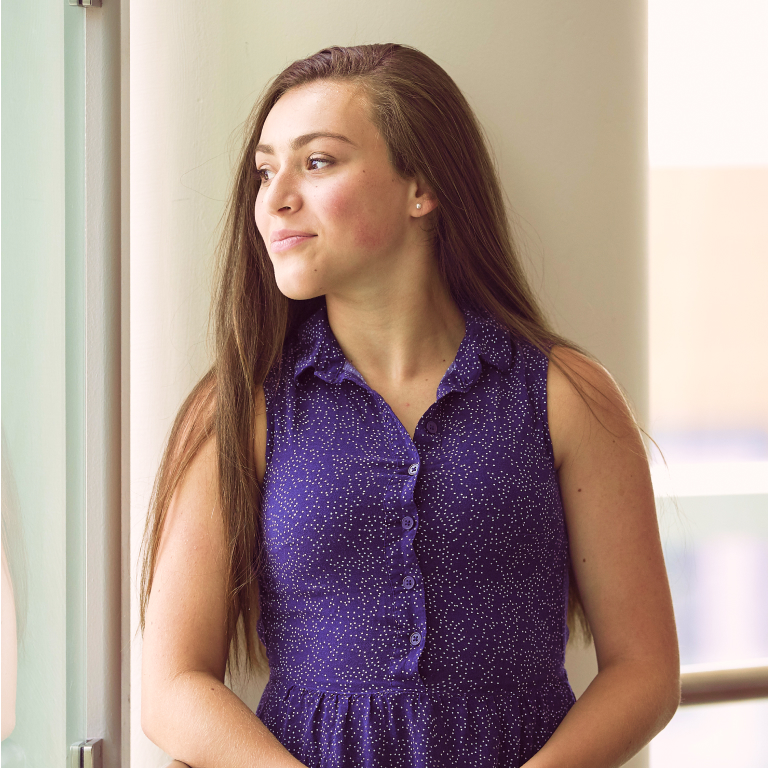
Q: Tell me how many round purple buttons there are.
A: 5